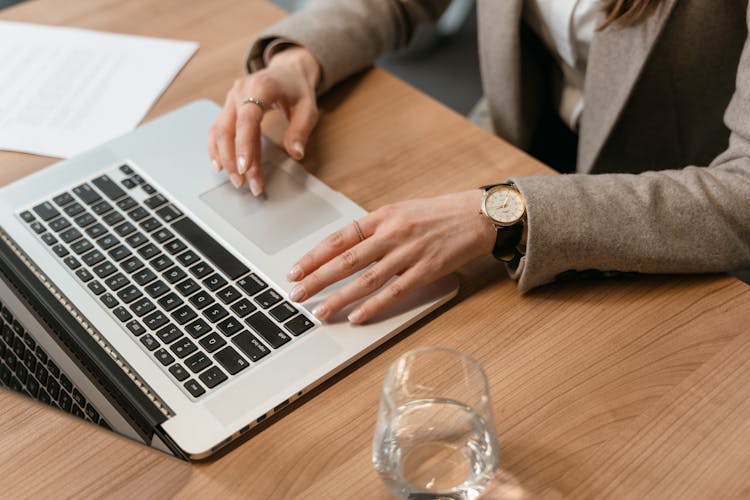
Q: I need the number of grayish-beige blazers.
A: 1